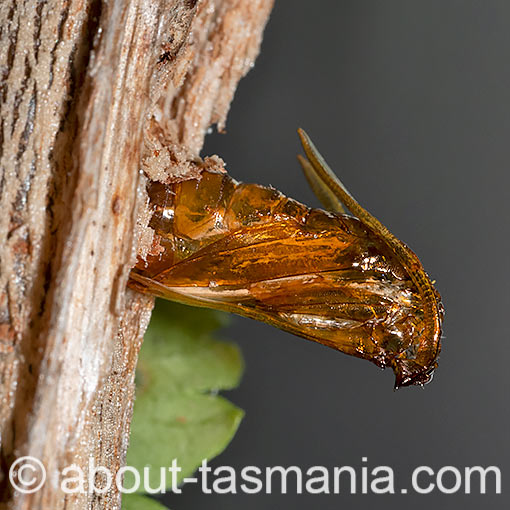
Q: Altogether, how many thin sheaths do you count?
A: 2